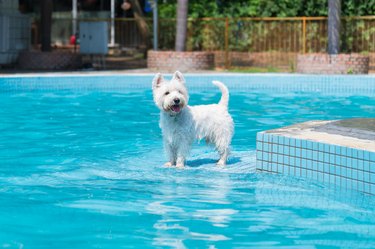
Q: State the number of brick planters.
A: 3